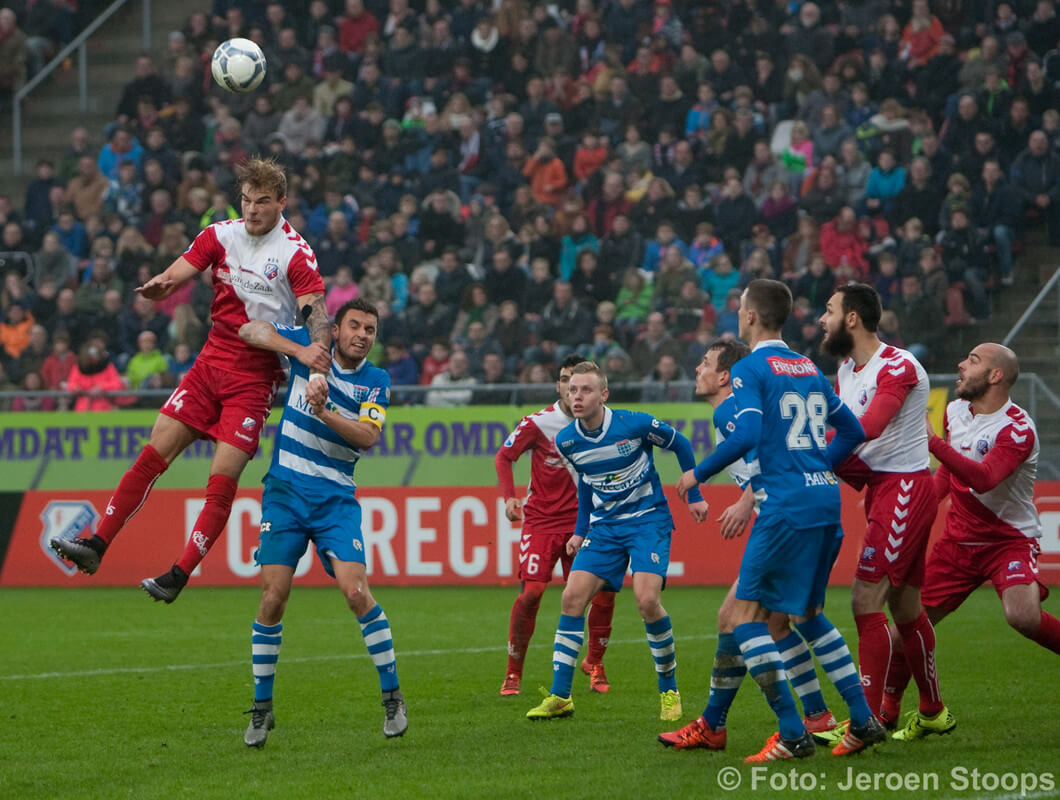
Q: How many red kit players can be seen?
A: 4